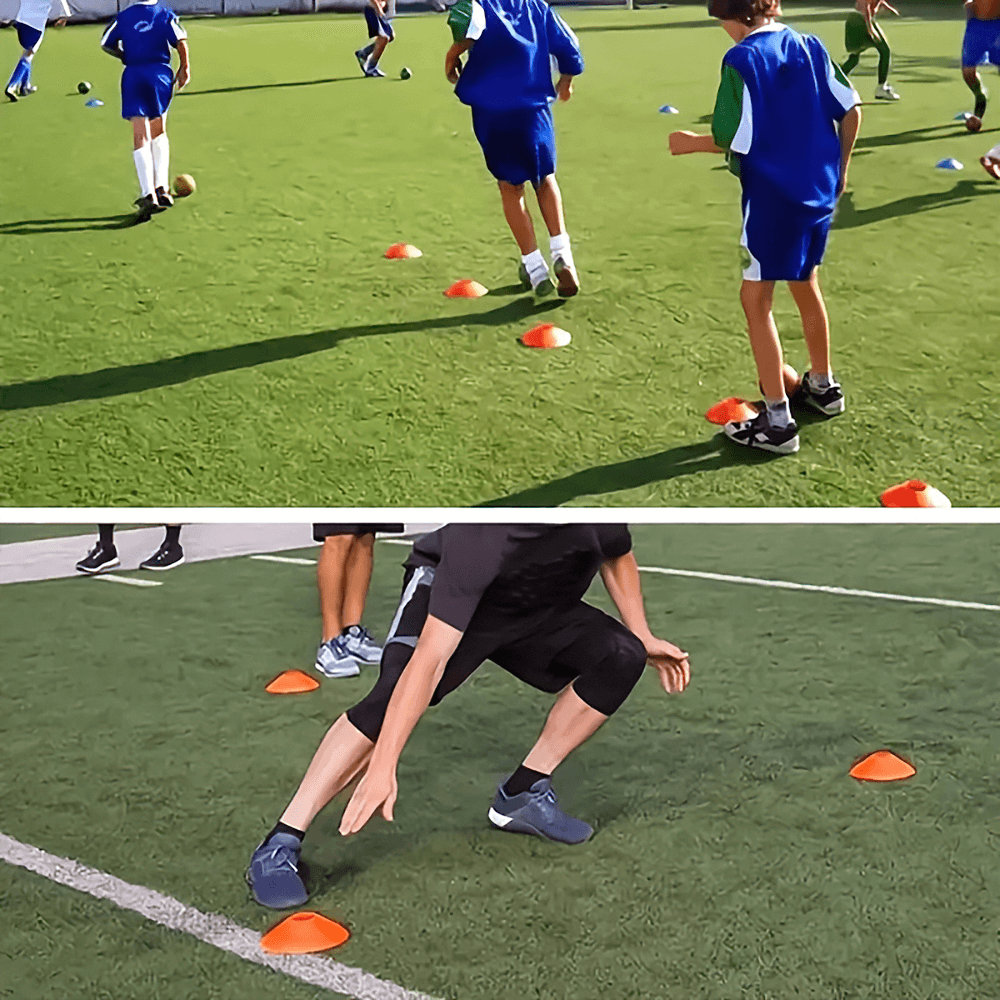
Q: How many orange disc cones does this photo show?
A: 8